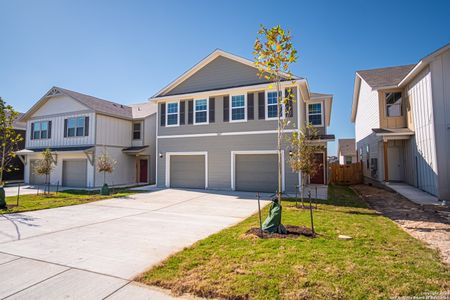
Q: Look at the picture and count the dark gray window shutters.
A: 12